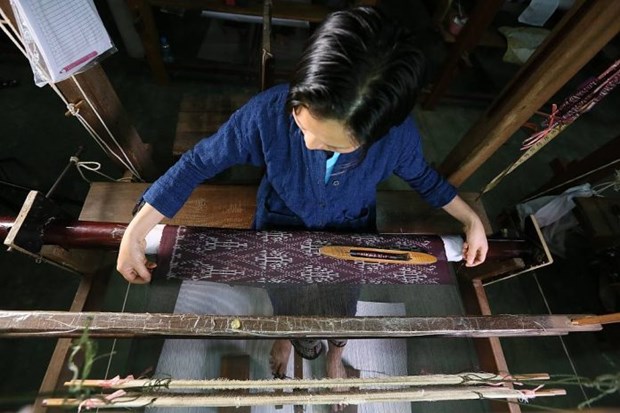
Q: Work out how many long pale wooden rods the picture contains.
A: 2